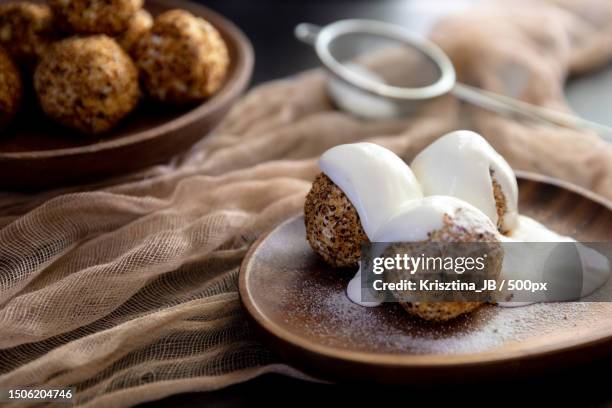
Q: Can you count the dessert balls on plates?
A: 9